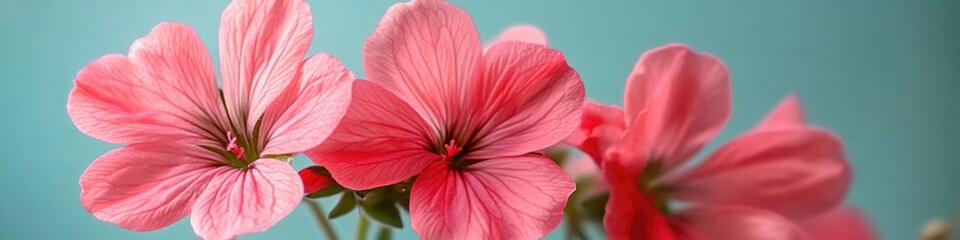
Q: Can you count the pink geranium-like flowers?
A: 3